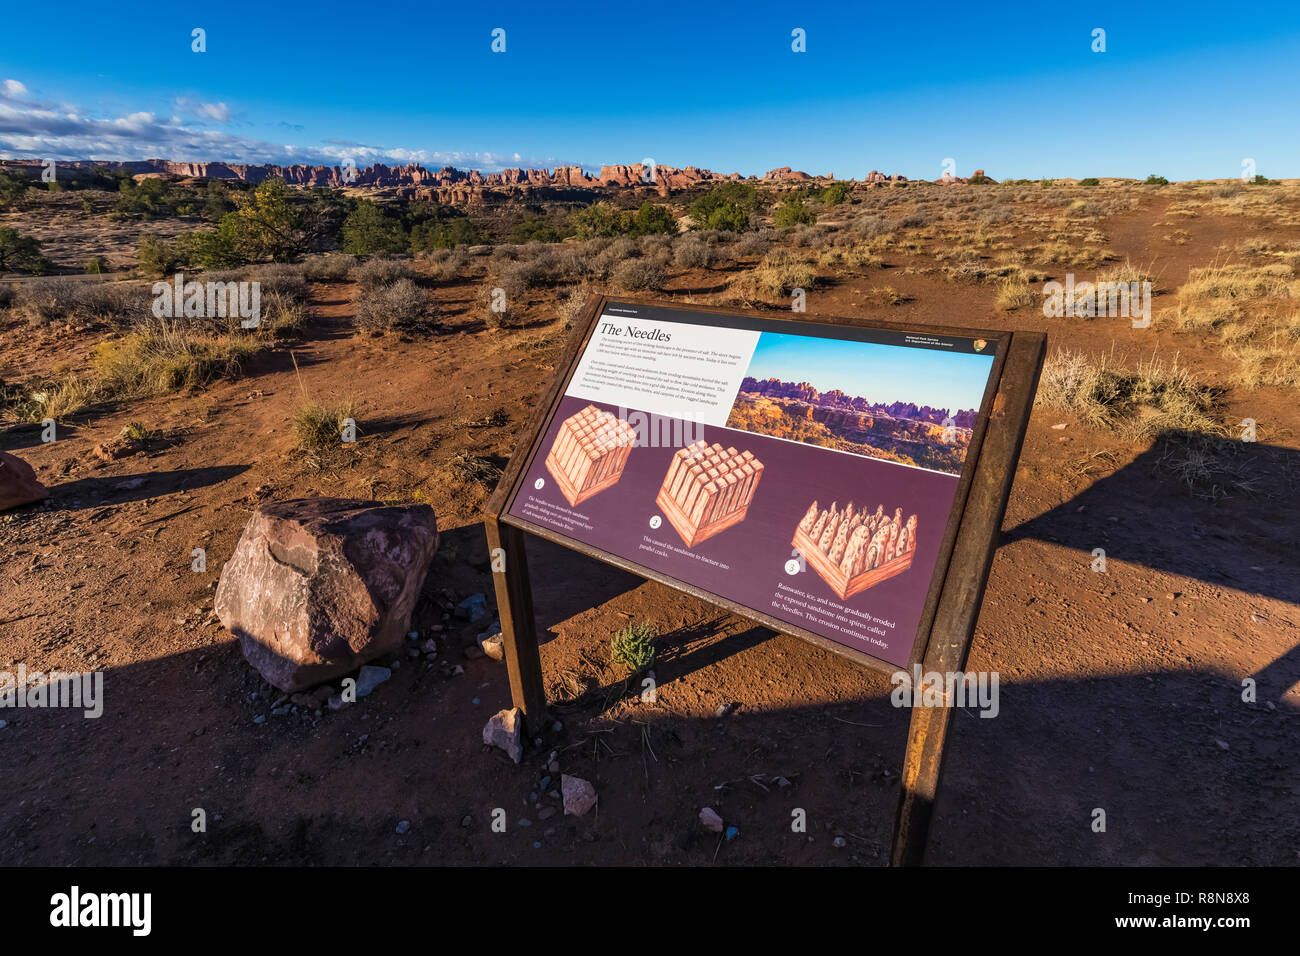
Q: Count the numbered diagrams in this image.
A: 3